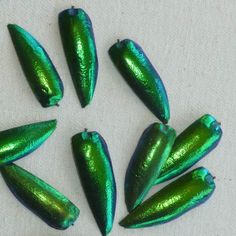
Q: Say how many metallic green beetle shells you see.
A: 9